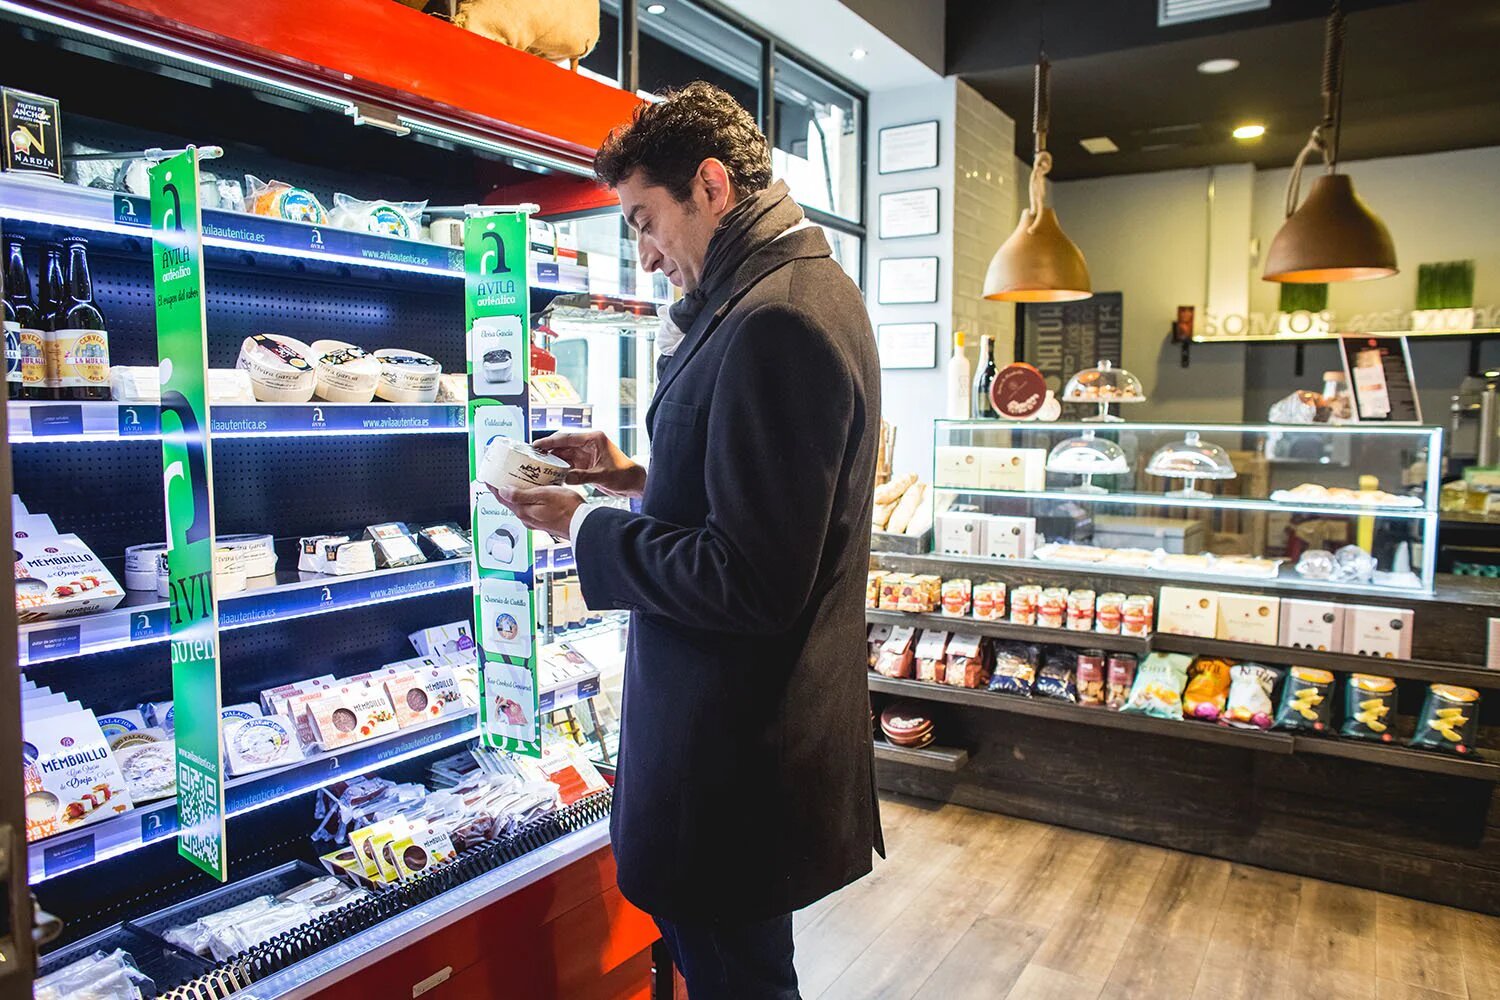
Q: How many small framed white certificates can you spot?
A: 4